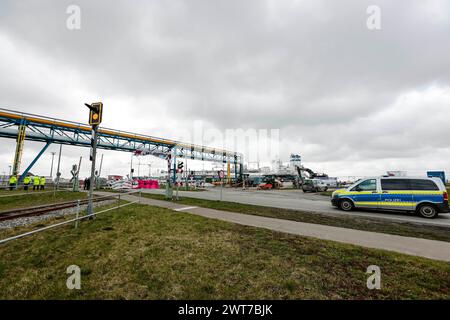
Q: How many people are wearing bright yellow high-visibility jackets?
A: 4